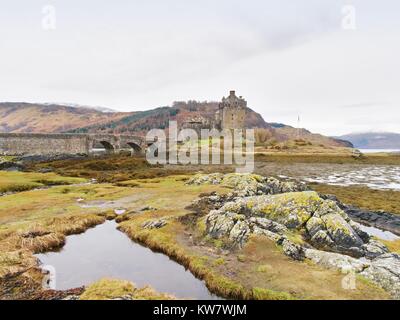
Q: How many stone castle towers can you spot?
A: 1